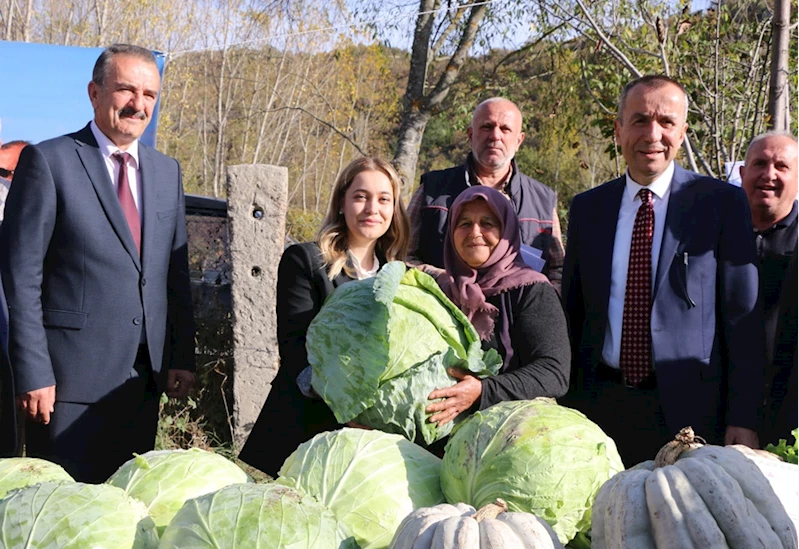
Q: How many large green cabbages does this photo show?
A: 7